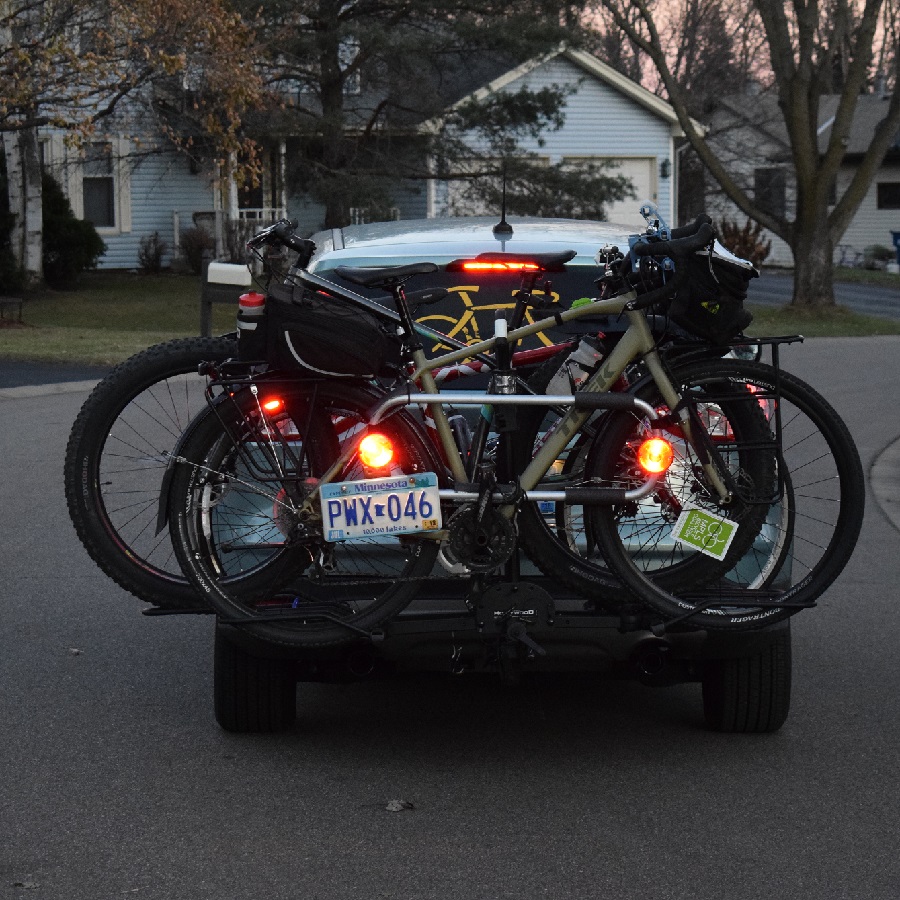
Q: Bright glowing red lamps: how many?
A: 4